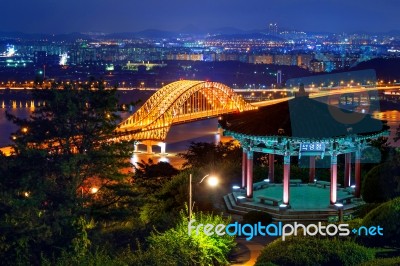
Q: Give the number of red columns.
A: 8